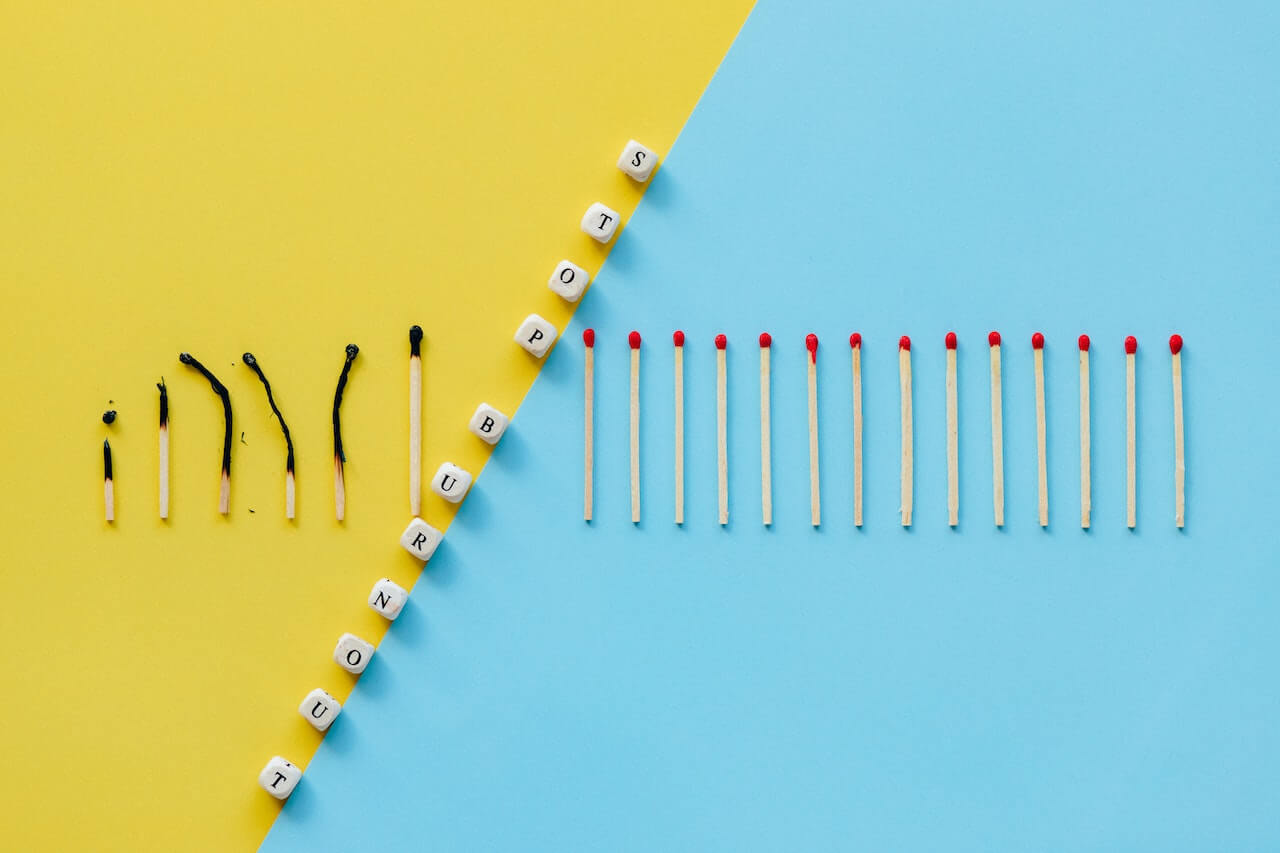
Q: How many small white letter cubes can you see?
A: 11